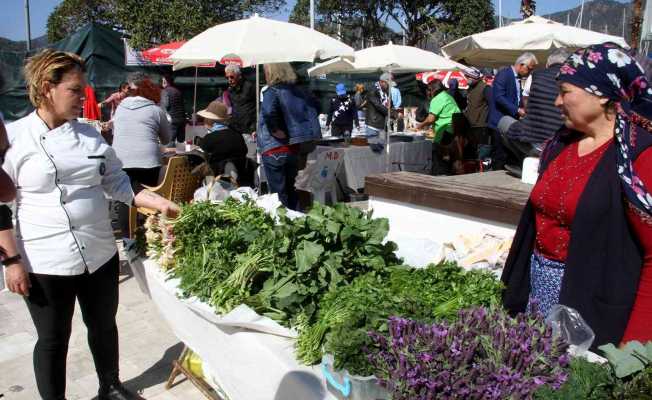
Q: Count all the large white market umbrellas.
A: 3